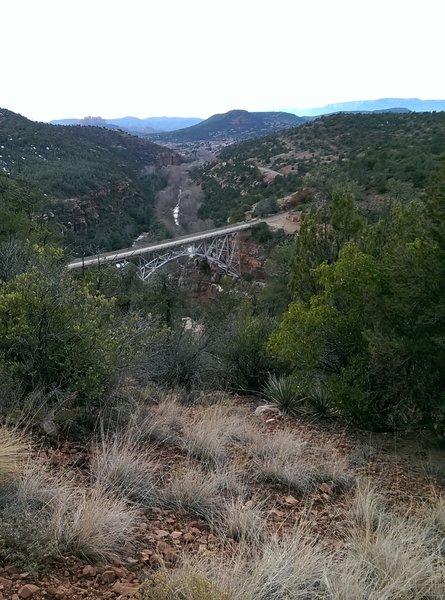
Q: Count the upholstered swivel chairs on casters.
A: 0